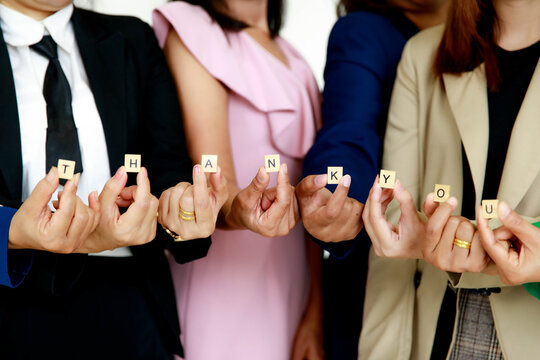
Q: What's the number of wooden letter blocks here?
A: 8